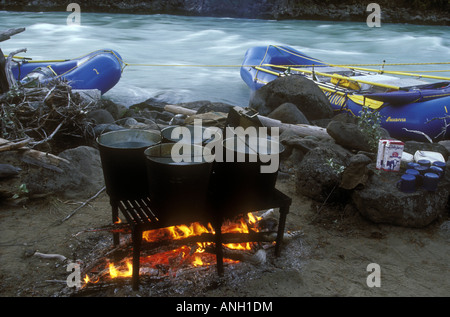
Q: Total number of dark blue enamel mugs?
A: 8